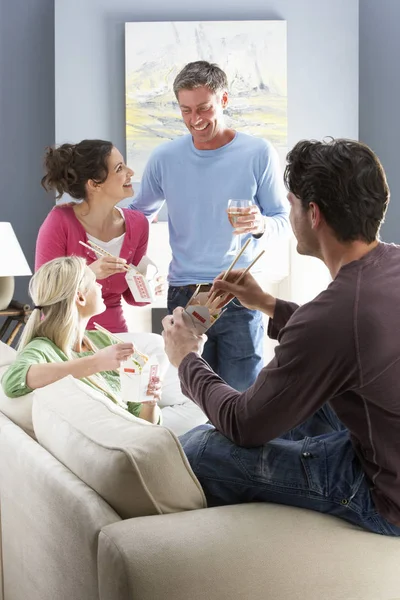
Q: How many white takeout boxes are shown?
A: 3